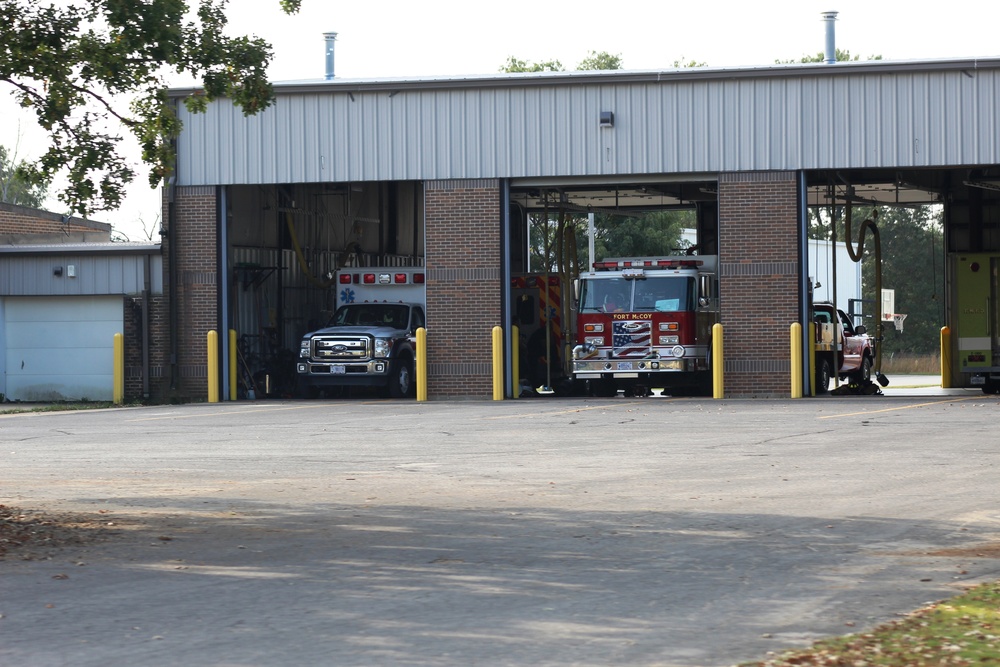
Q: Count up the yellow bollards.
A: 10